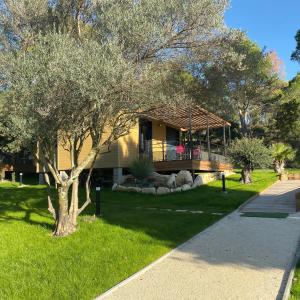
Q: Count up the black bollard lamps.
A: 3